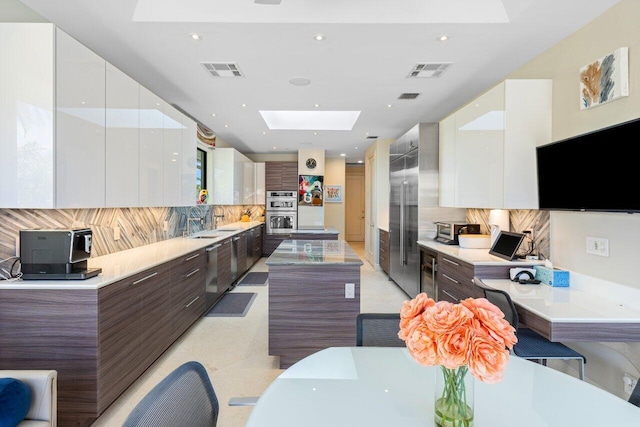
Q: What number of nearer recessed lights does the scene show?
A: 3